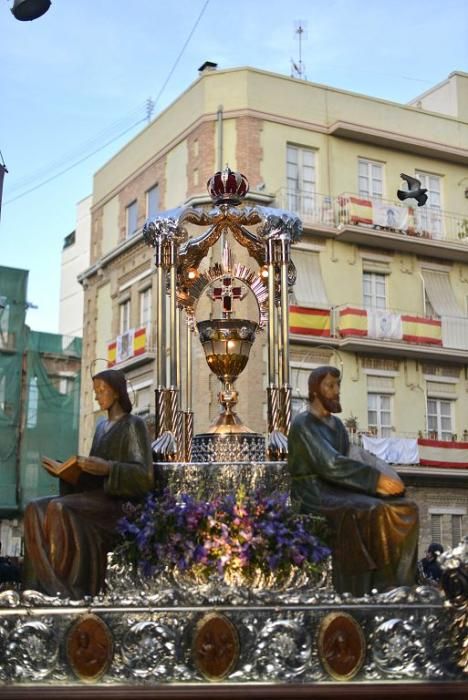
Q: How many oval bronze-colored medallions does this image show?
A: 3